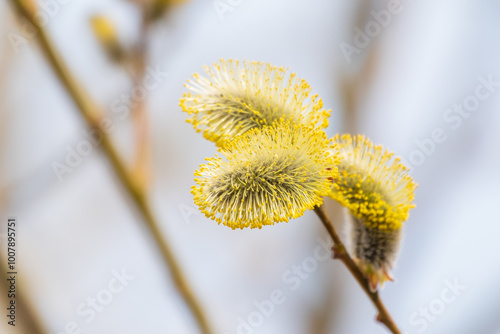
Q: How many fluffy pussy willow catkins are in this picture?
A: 3